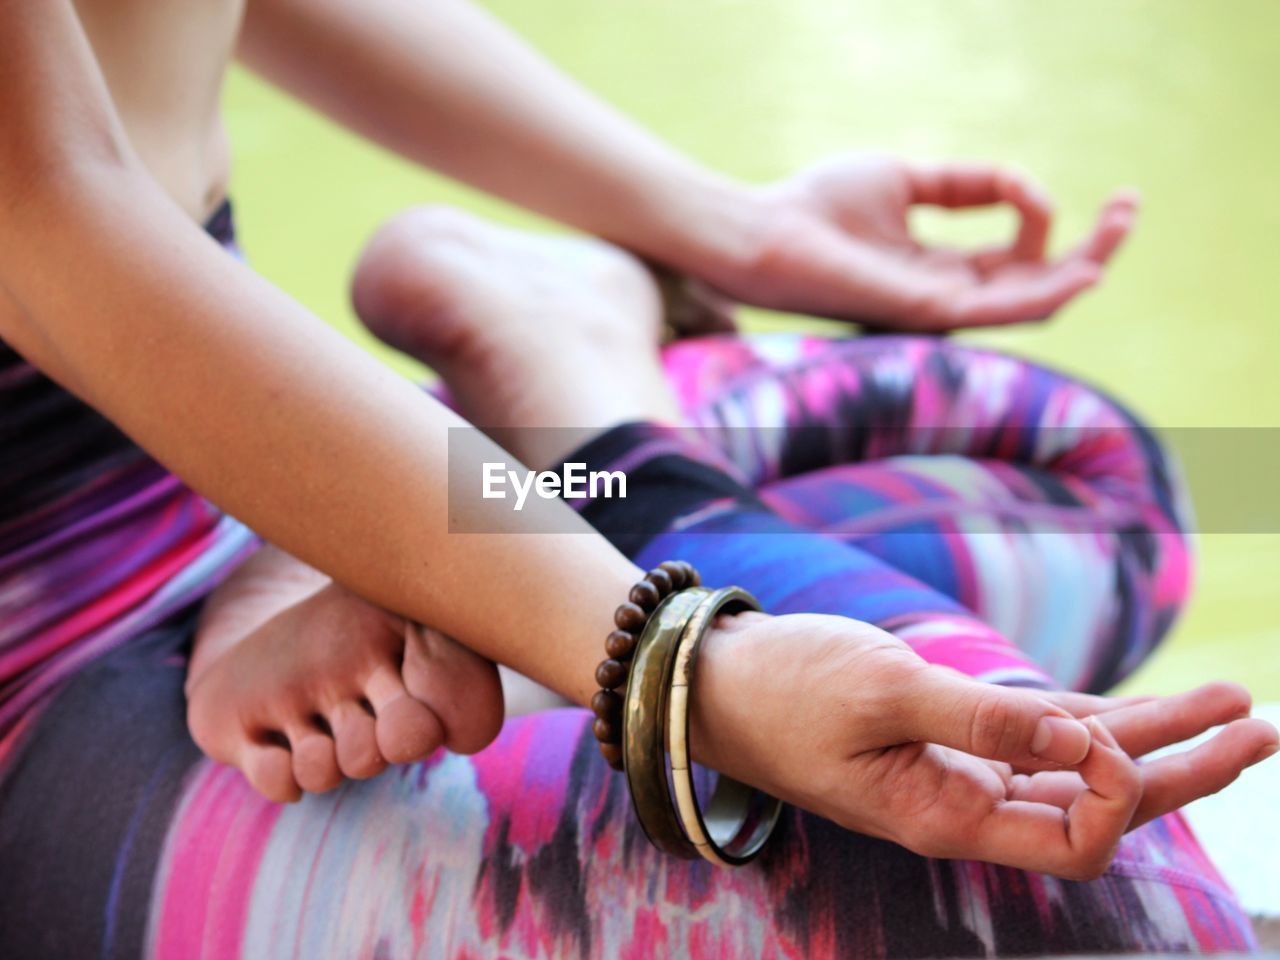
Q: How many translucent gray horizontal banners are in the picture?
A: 1